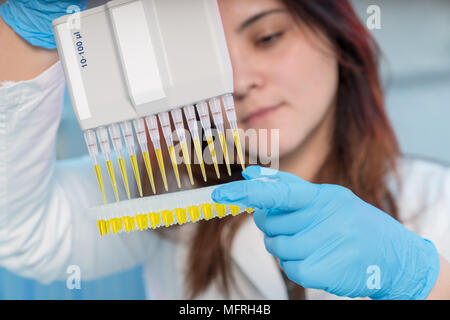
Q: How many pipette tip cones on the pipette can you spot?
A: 12